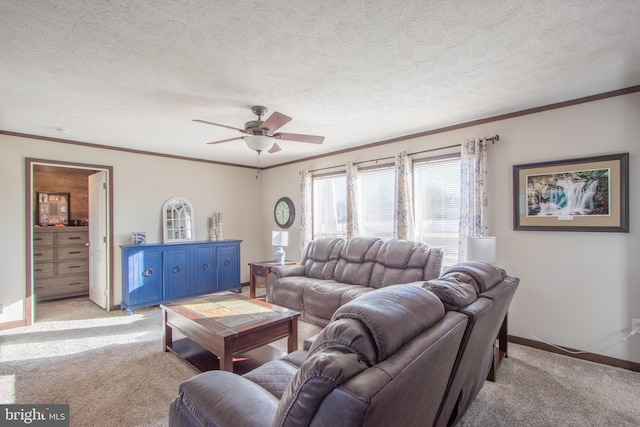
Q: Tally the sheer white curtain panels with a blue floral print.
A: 4